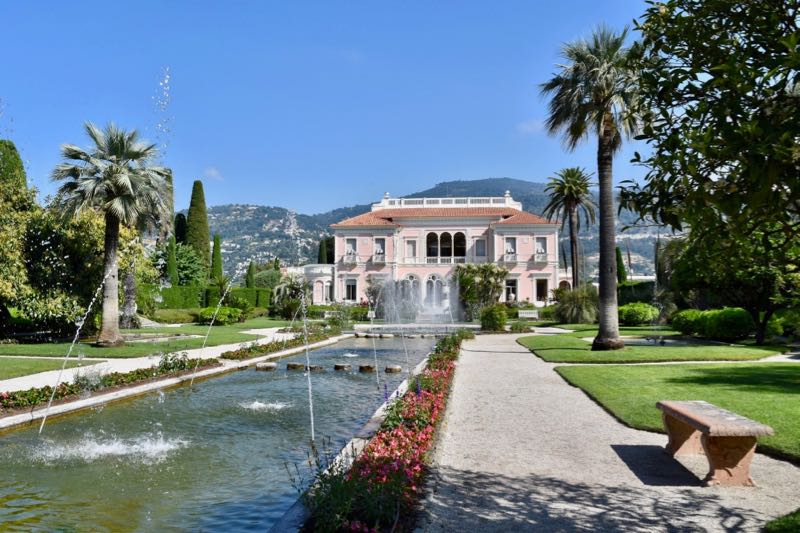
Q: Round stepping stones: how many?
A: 6